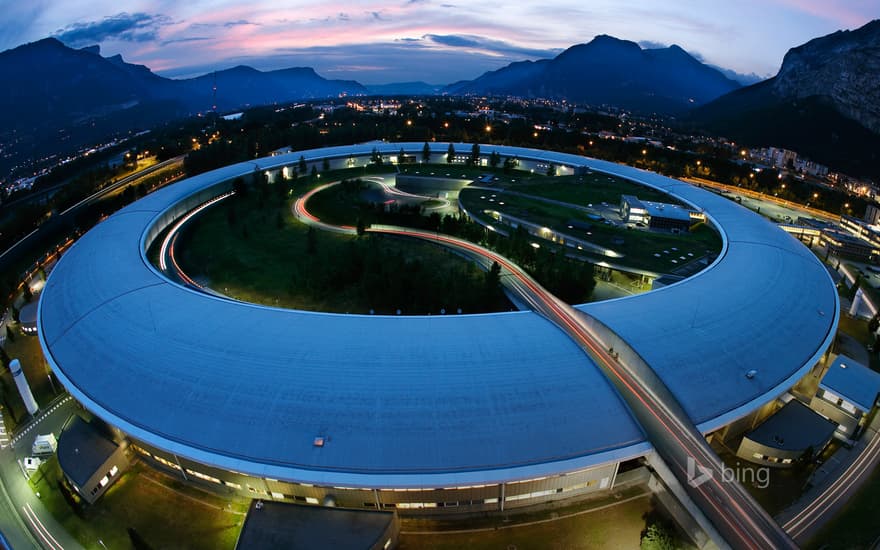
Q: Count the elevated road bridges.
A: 1